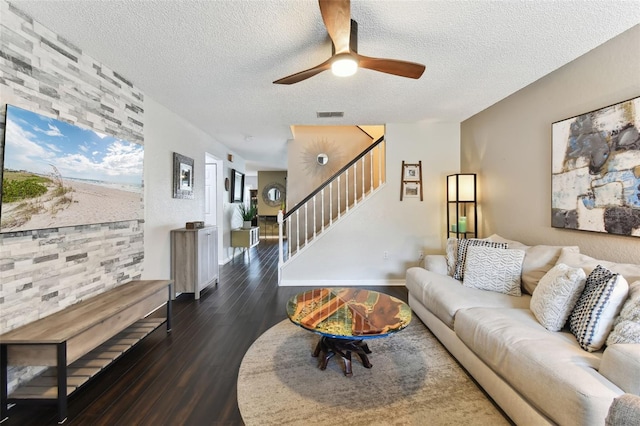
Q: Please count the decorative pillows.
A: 6